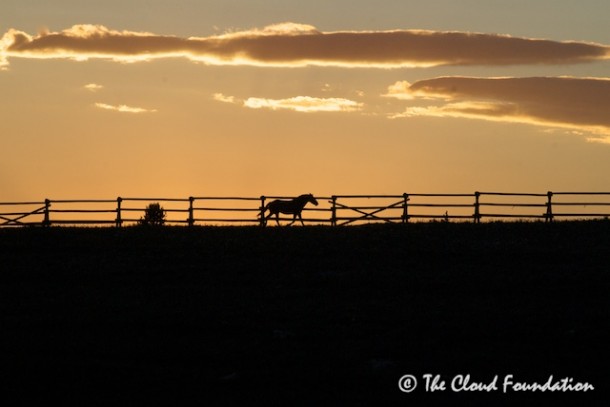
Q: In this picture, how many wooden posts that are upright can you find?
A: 8